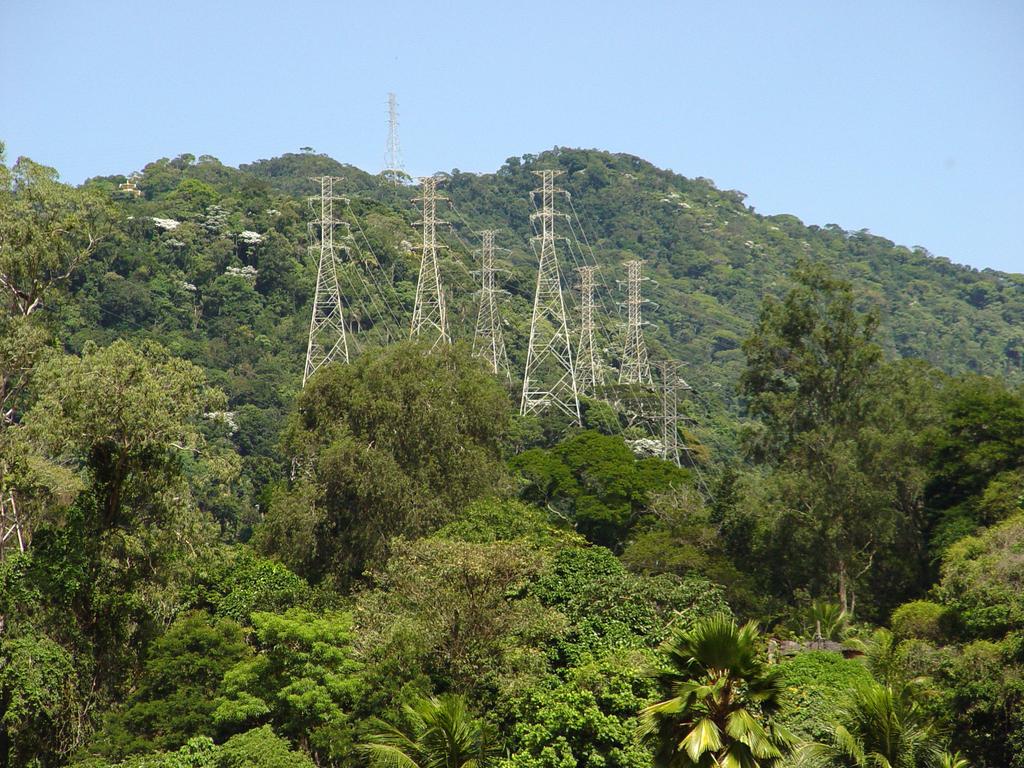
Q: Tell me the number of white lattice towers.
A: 8